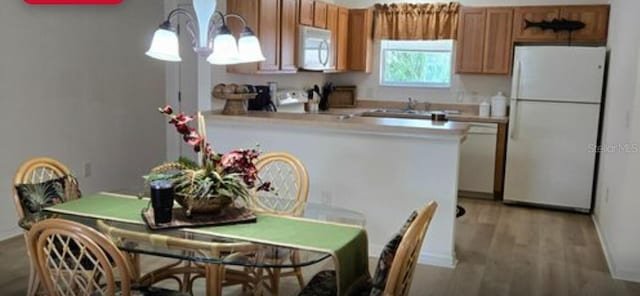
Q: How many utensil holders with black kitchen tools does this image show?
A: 1